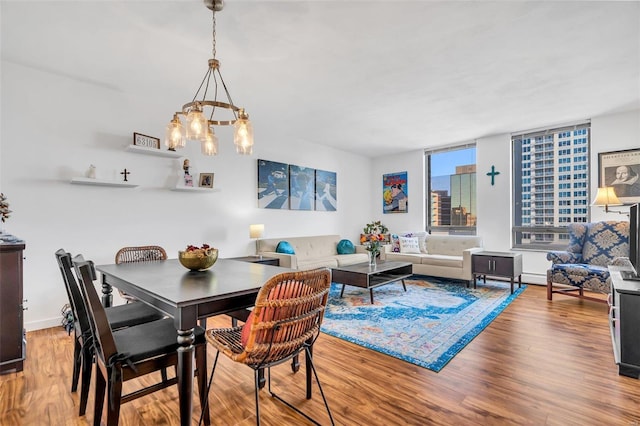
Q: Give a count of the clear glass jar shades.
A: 5